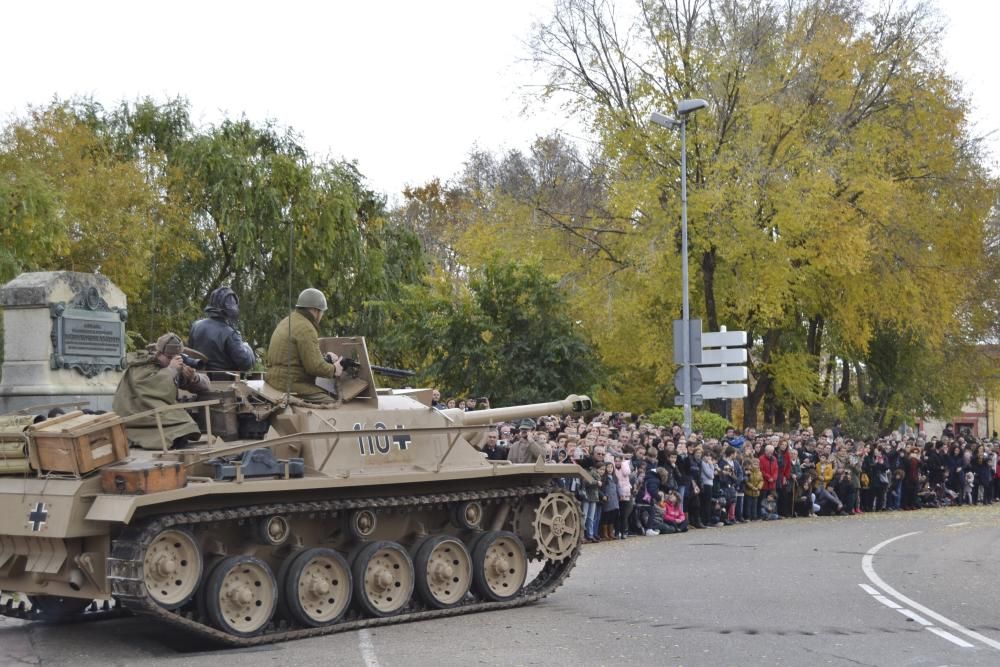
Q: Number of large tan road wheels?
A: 6